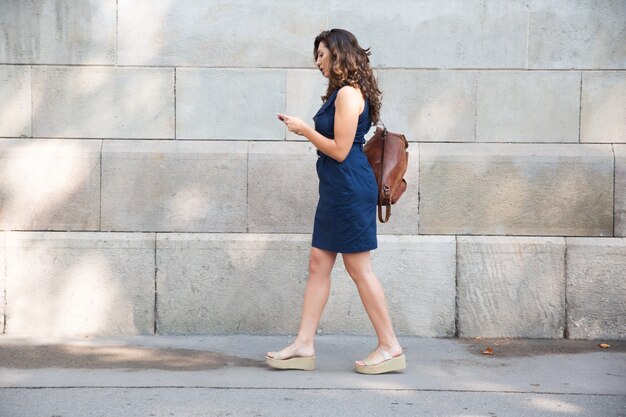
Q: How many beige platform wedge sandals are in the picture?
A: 2